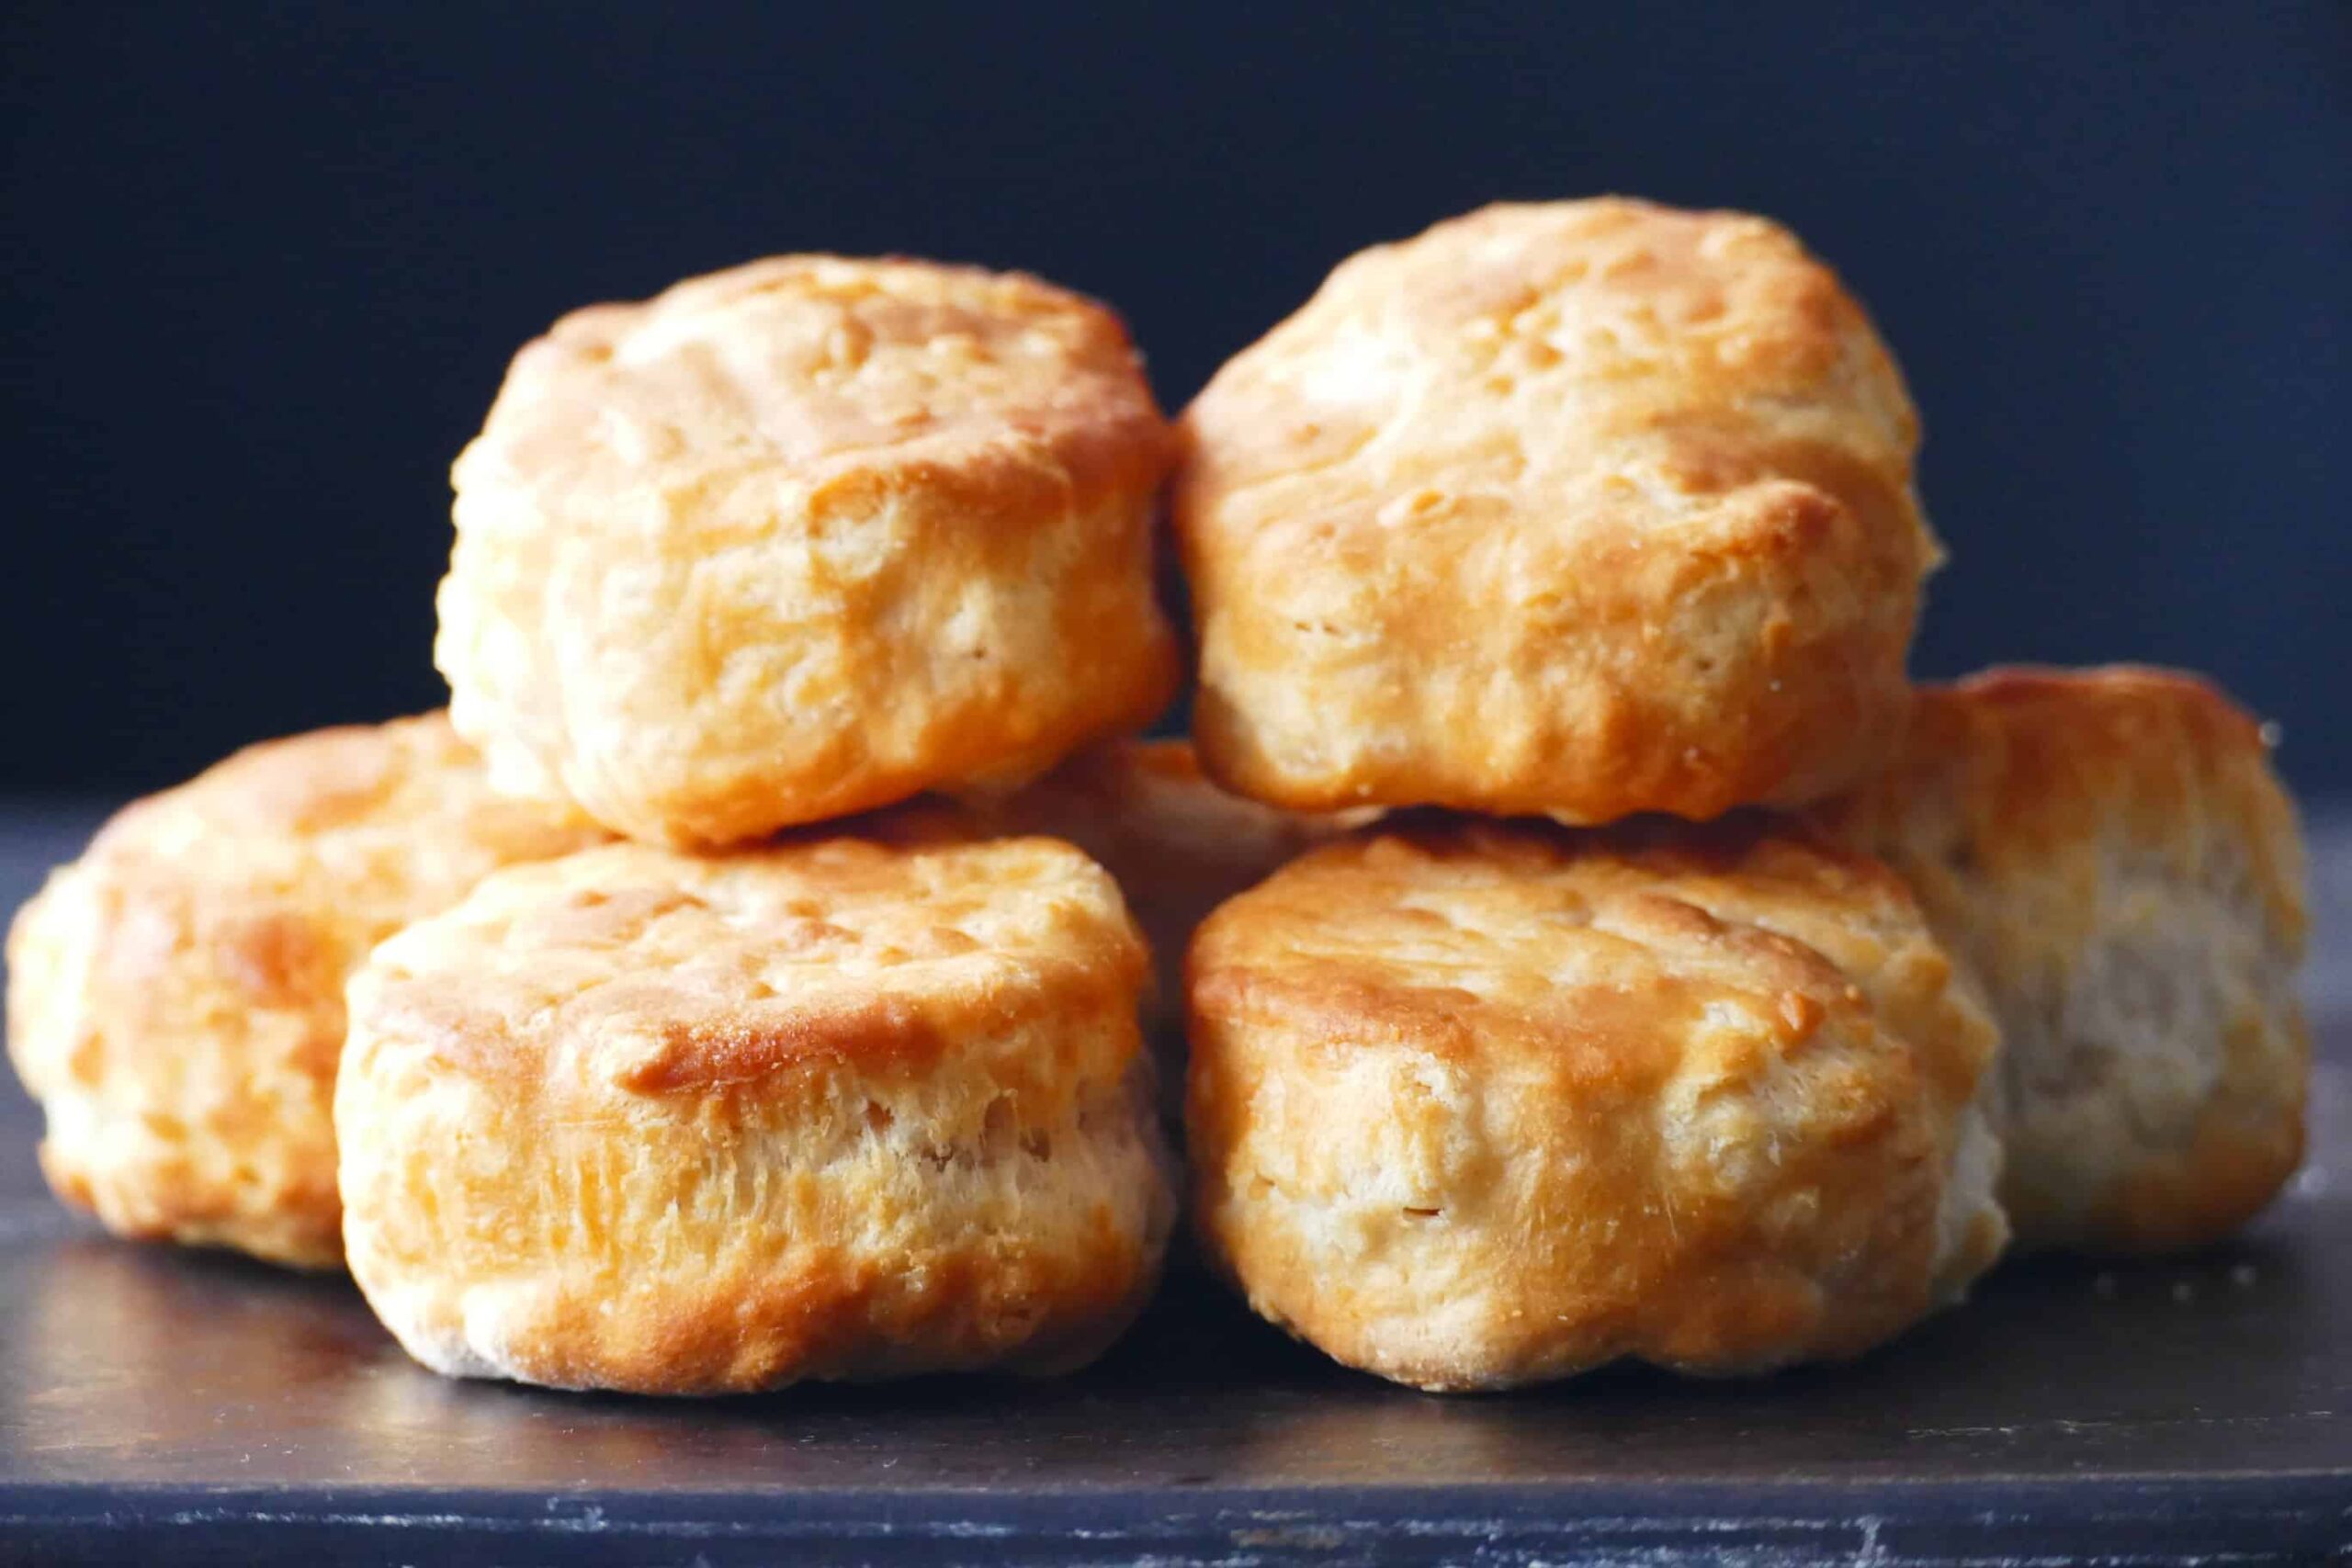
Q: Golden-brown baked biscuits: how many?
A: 7